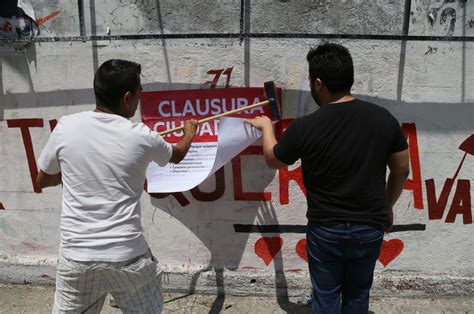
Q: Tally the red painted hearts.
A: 3